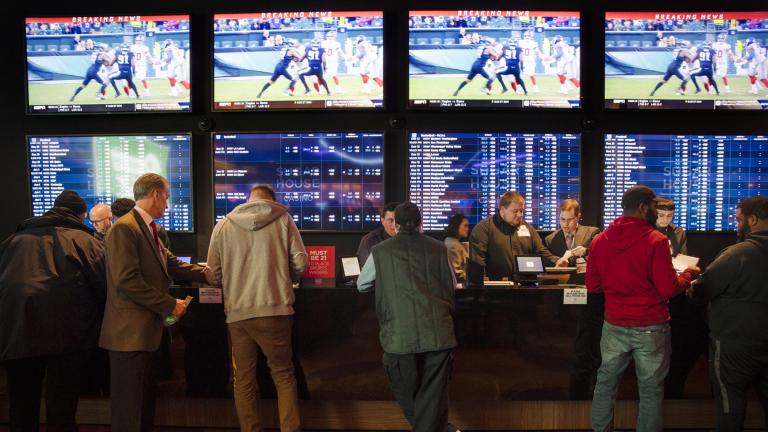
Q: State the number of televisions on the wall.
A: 8